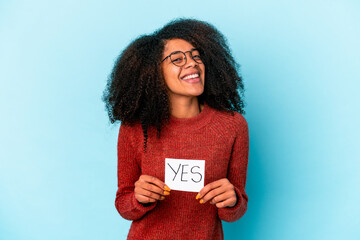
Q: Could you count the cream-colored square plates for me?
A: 0